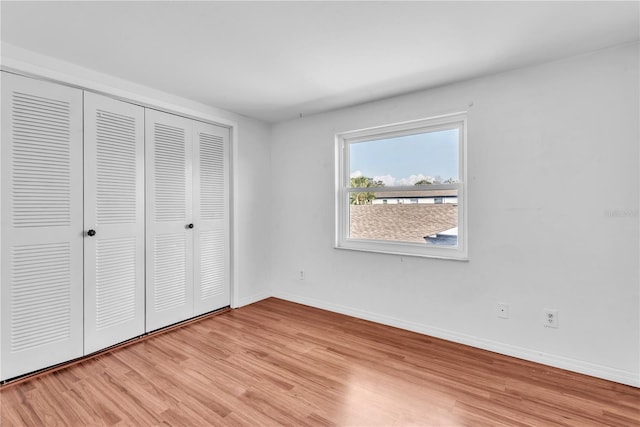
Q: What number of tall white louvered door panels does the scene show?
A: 4